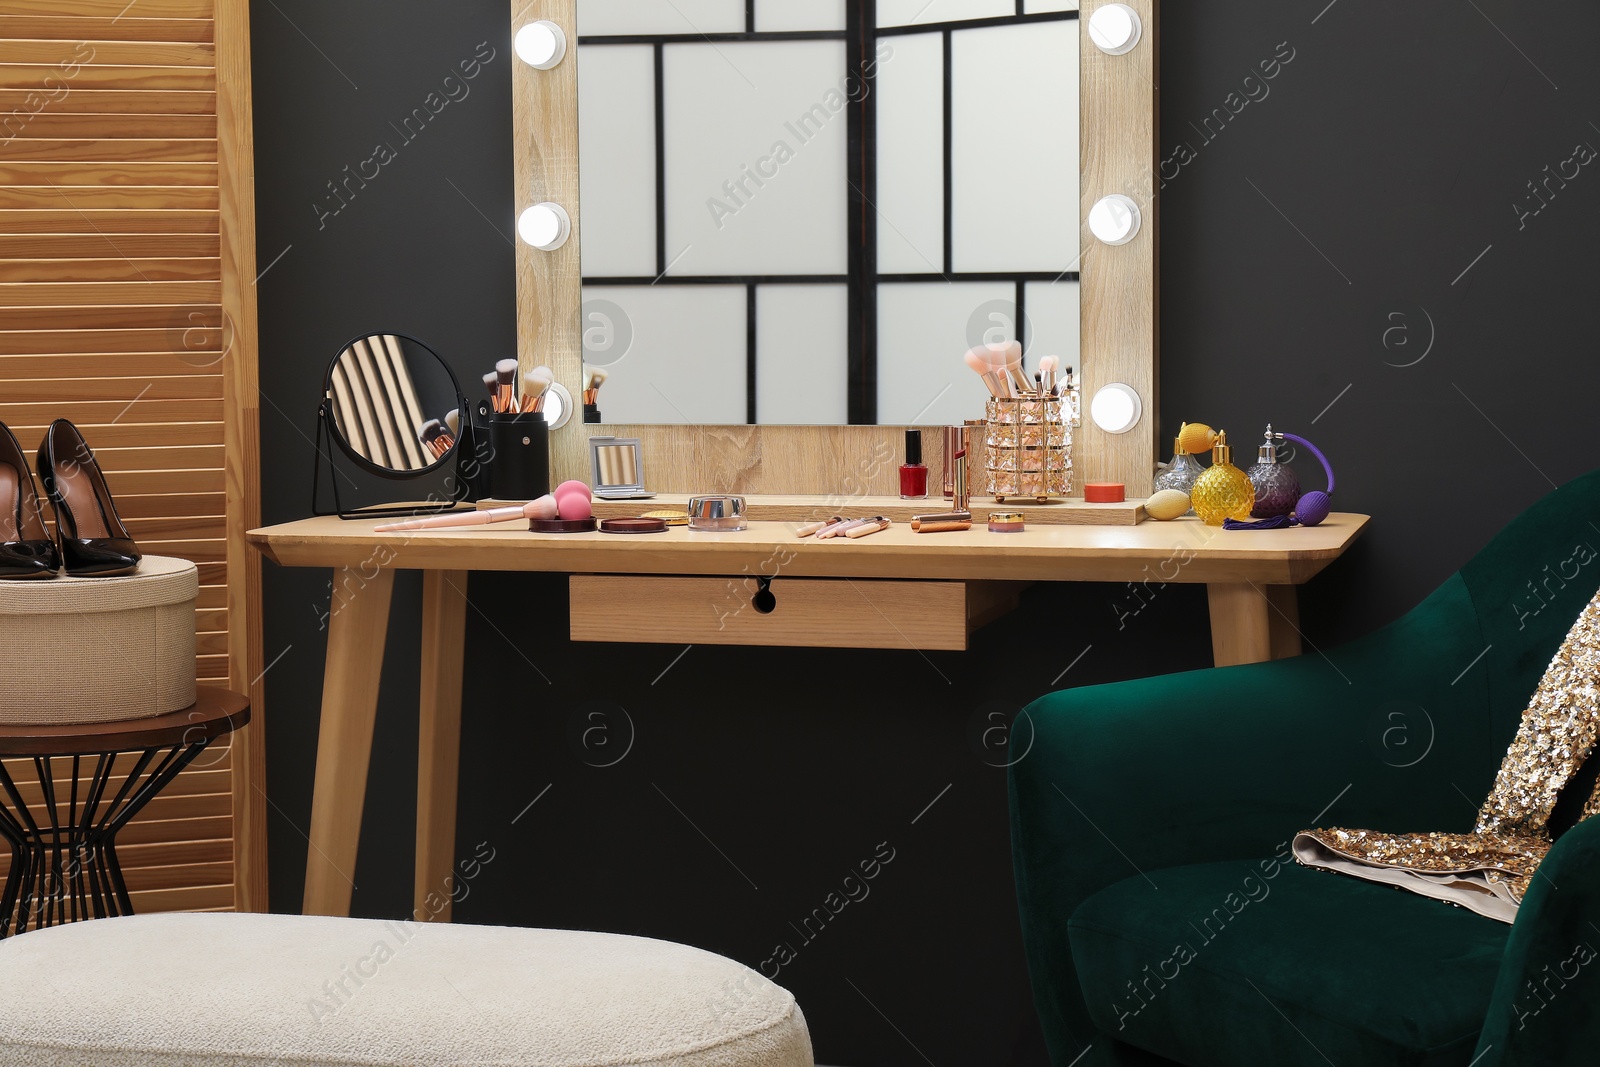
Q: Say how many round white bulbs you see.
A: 6